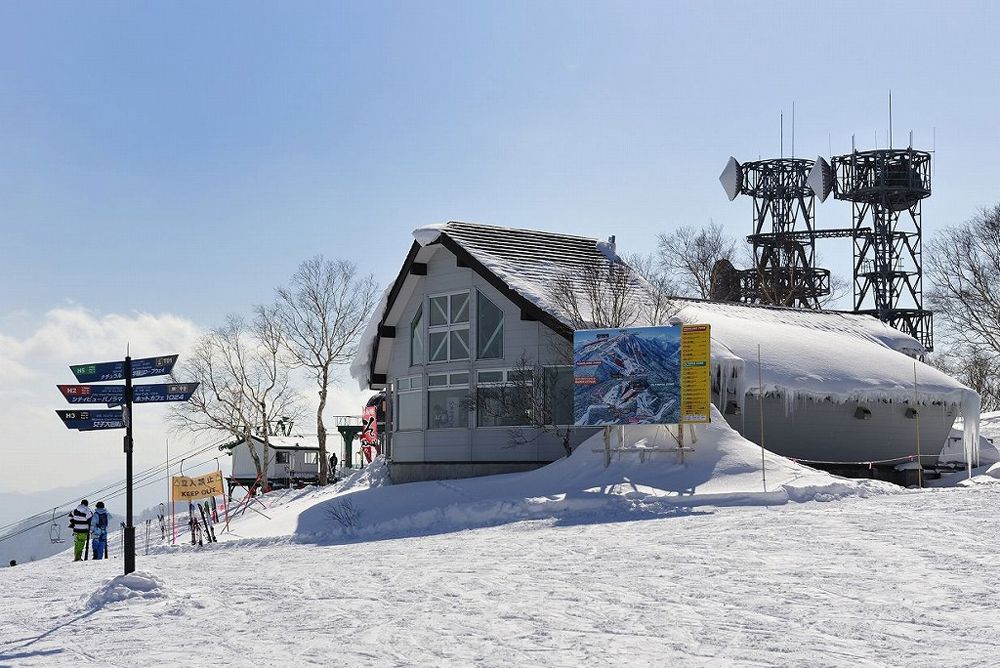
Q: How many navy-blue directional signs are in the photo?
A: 5